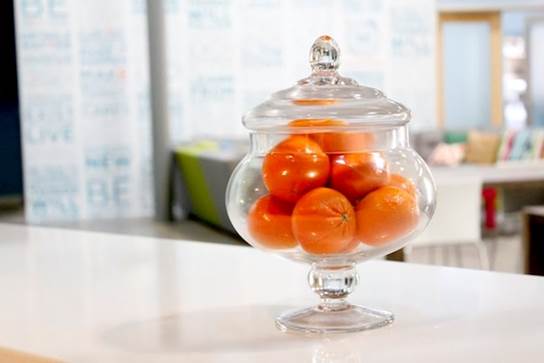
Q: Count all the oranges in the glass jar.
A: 7